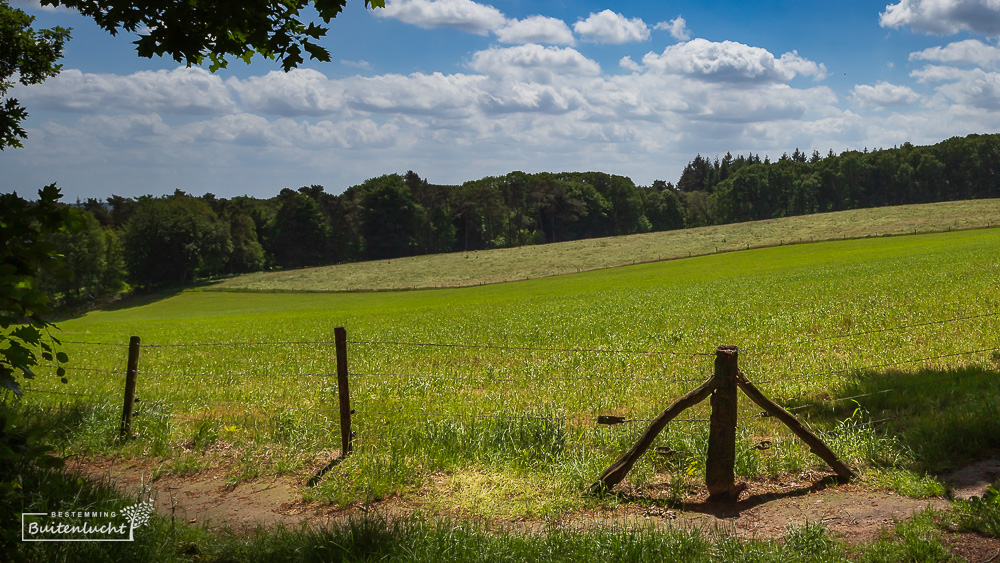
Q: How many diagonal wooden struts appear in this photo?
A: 2